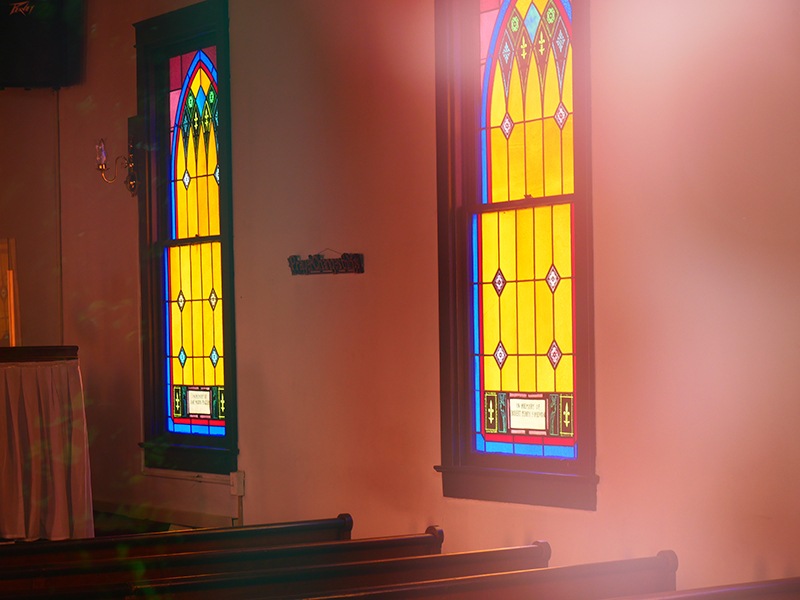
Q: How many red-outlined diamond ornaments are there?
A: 6